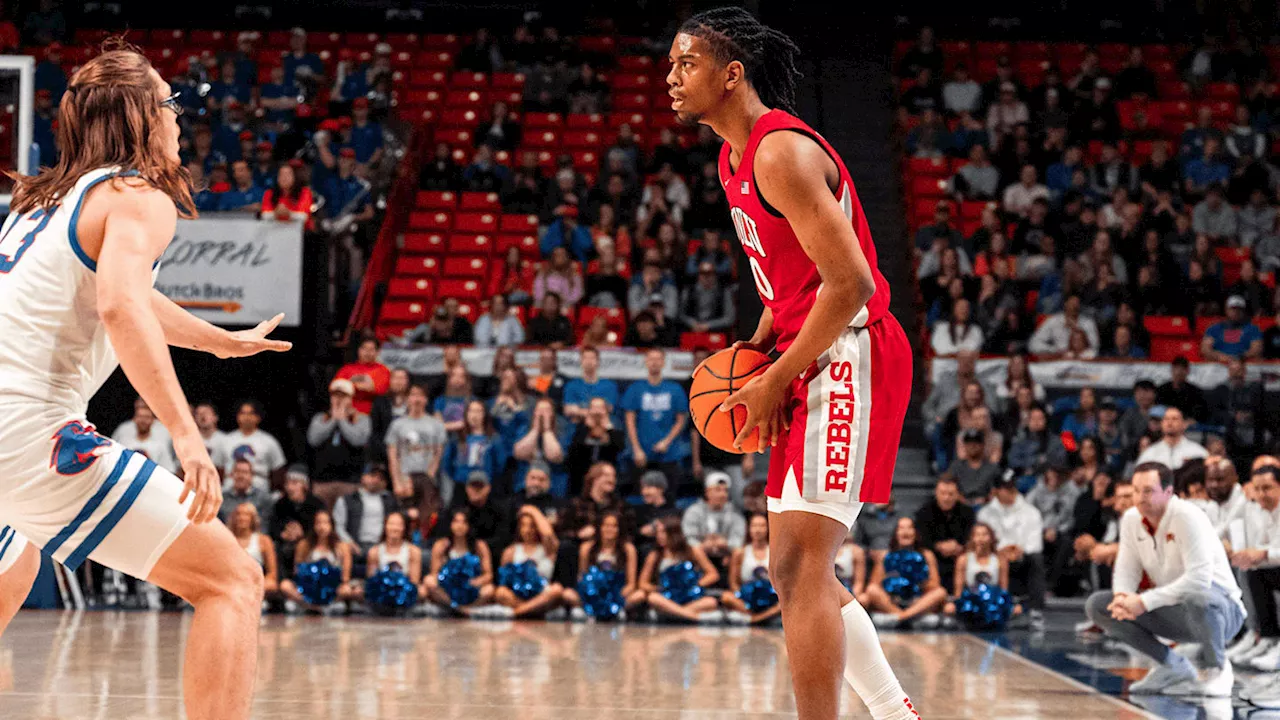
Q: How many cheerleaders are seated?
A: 11